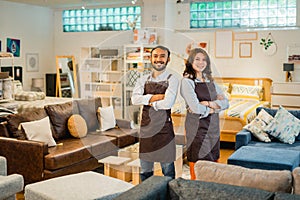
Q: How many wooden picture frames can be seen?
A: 3